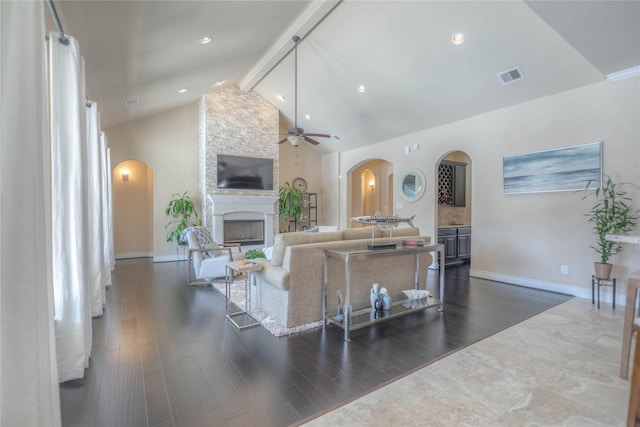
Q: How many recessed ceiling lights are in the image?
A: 7